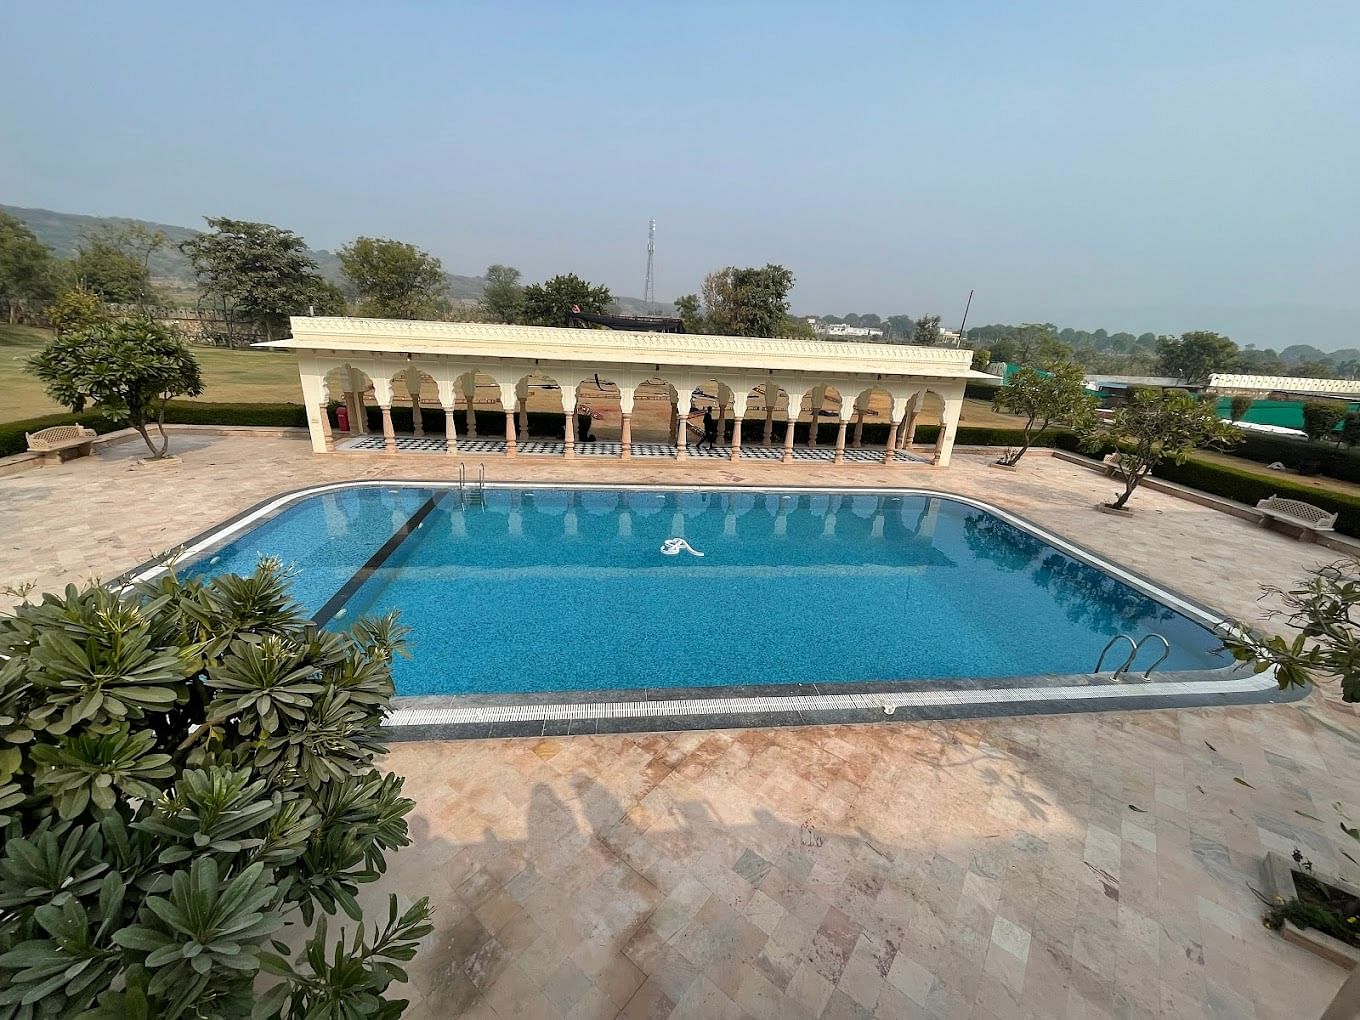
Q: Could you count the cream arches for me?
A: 11